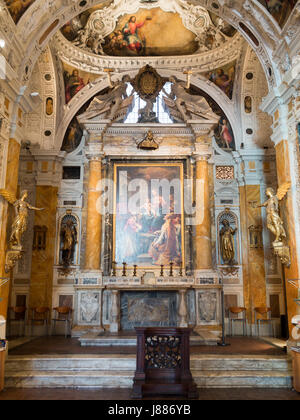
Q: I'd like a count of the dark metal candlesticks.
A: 6